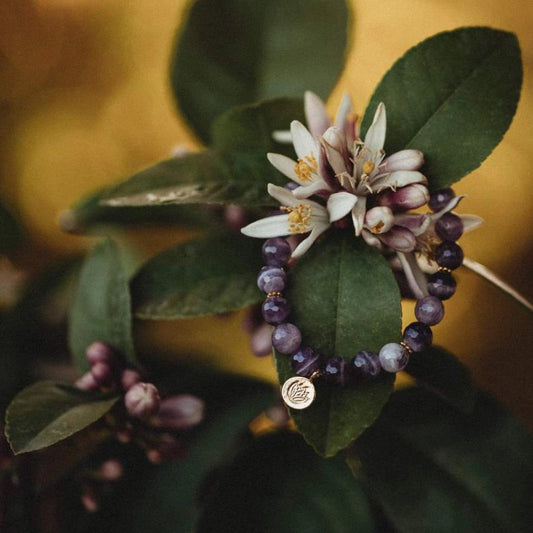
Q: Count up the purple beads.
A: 14